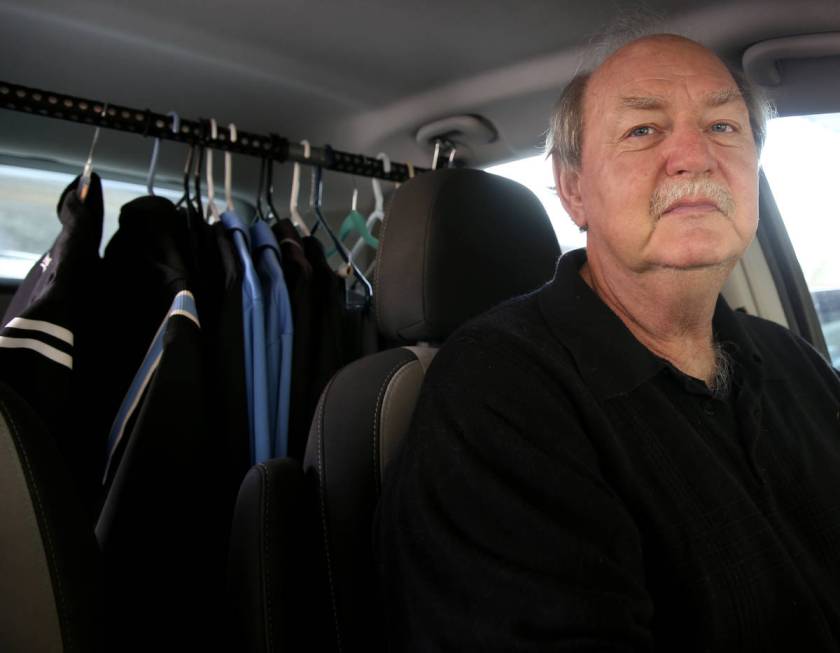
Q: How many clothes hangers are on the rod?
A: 13